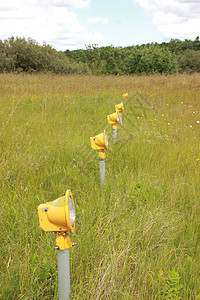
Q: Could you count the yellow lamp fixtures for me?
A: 5